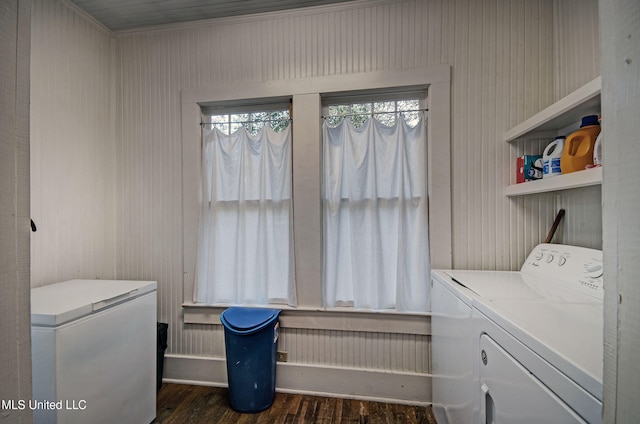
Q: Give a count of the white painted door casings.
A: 2